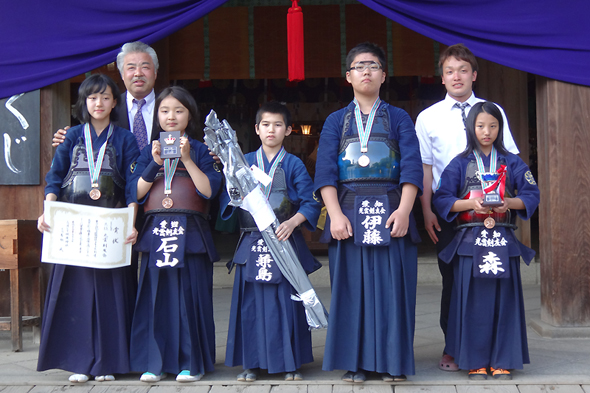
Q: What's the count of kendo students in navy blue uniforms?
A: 5